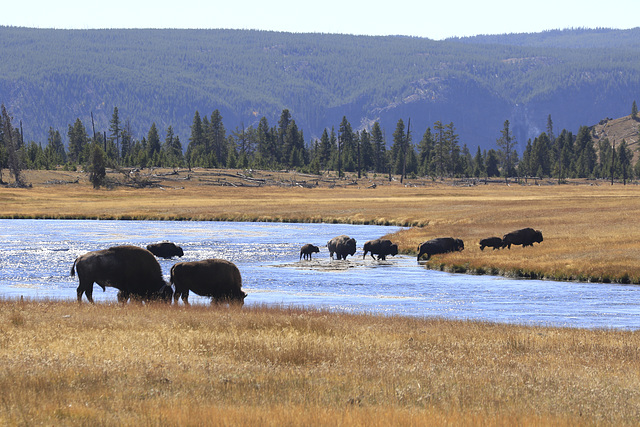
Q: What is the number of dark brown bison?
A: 9